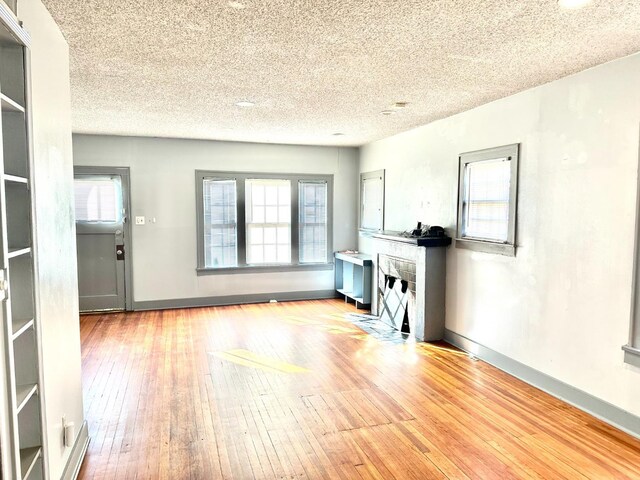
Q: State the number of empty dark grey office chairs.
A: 0